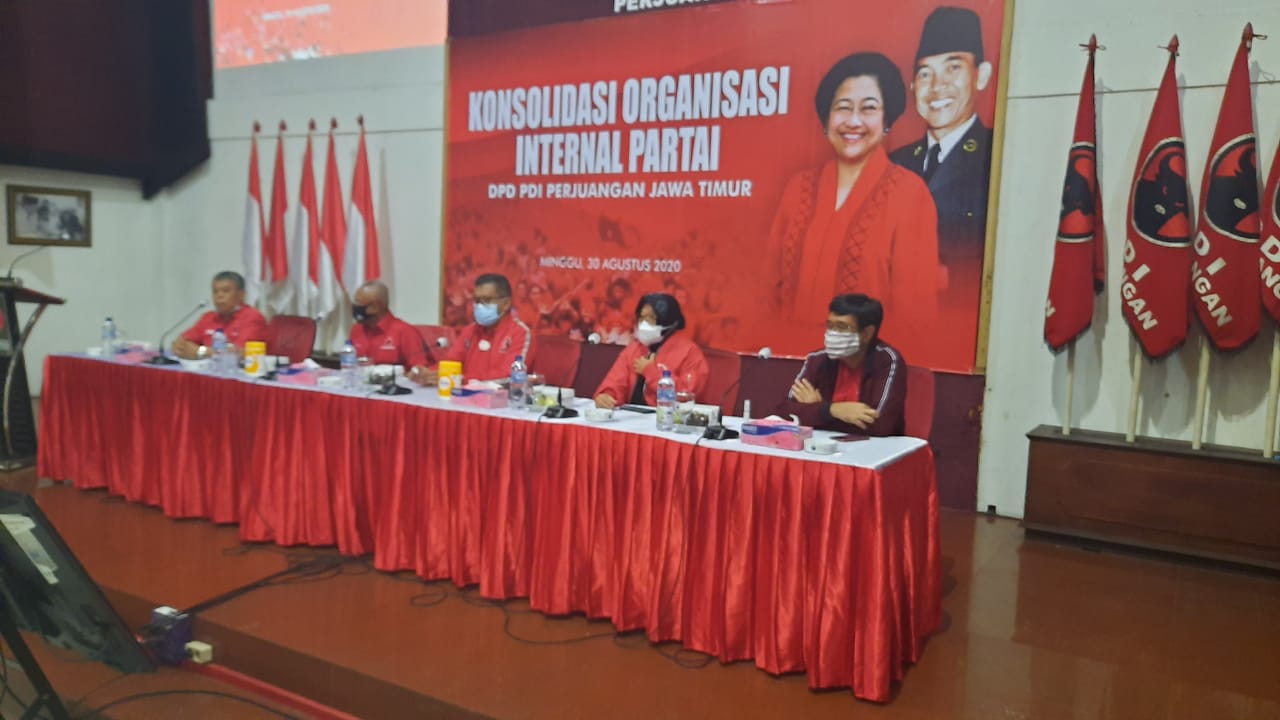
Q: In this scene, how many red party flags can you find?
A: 4